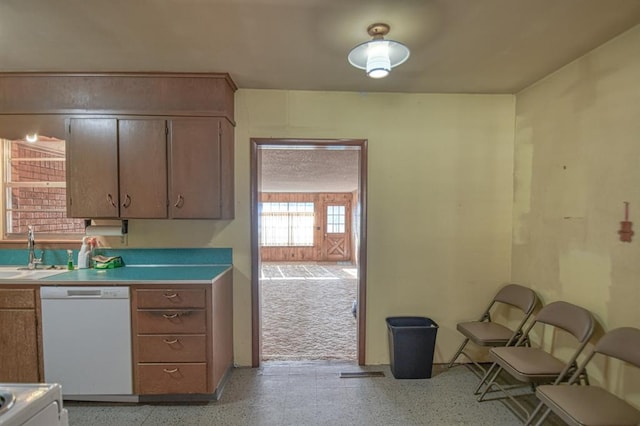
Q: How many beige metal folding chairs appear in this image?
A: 3